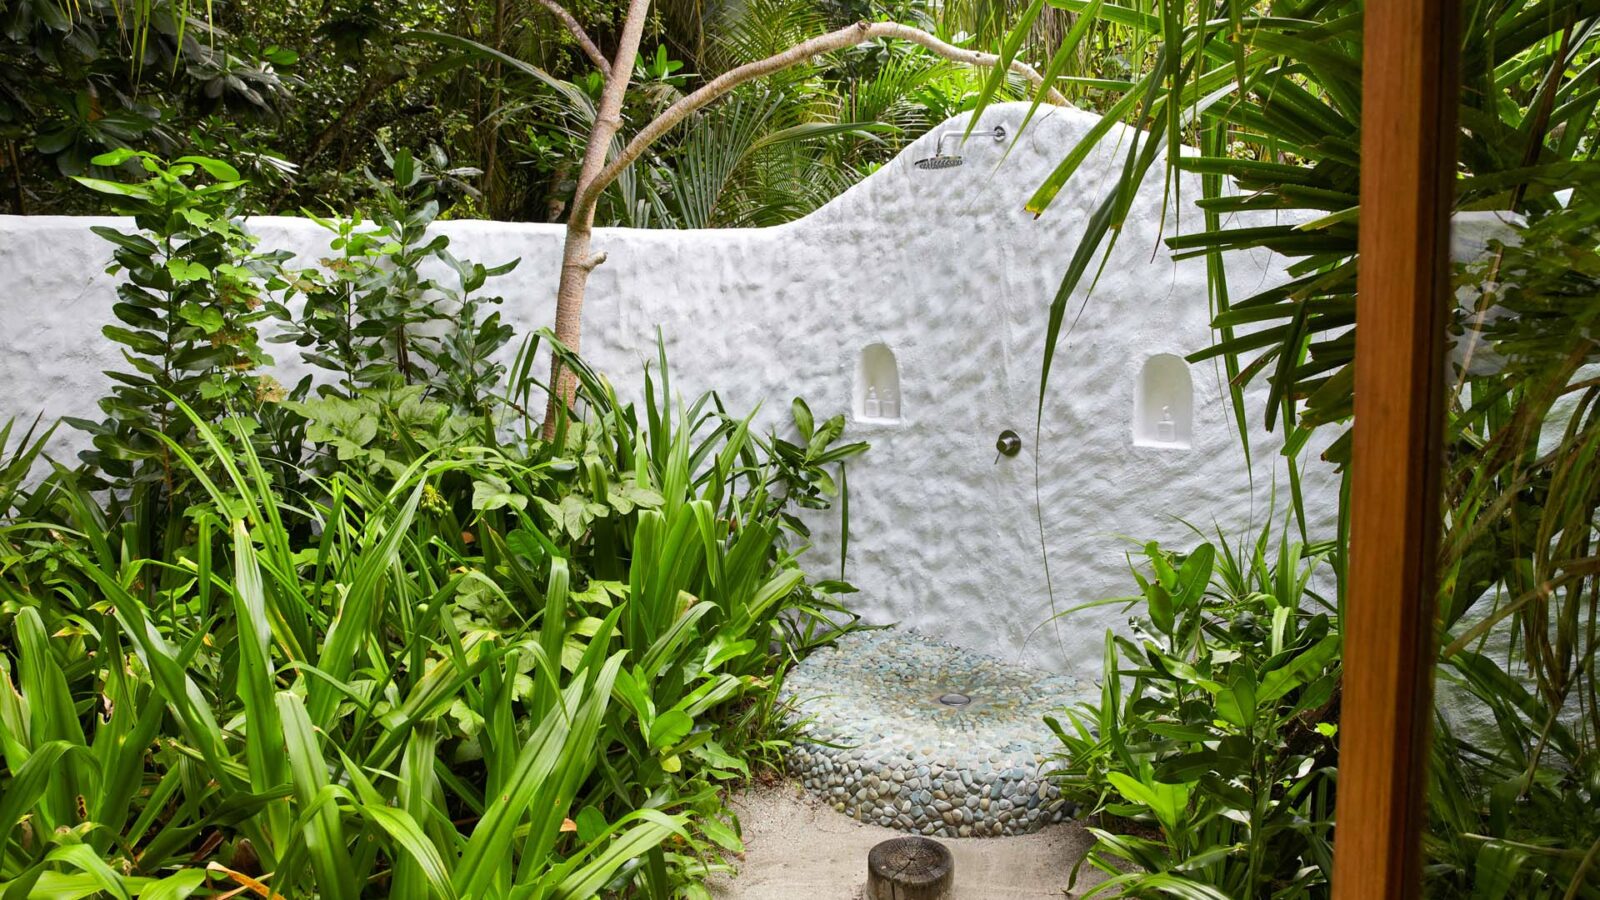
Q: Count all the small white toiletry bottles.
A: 3